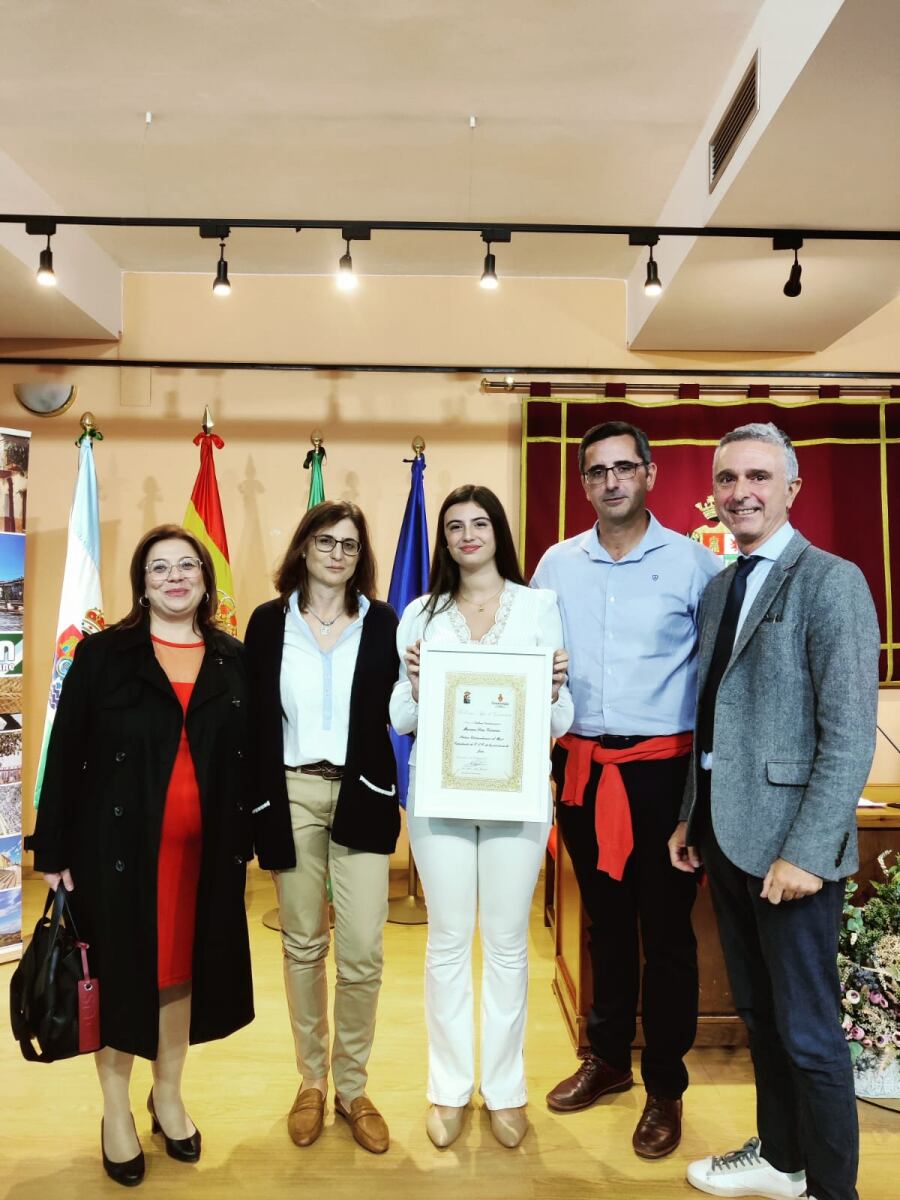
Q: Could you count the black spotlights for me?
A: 6